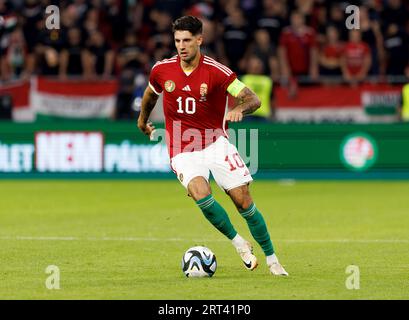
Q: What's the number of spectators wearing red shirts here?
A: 3